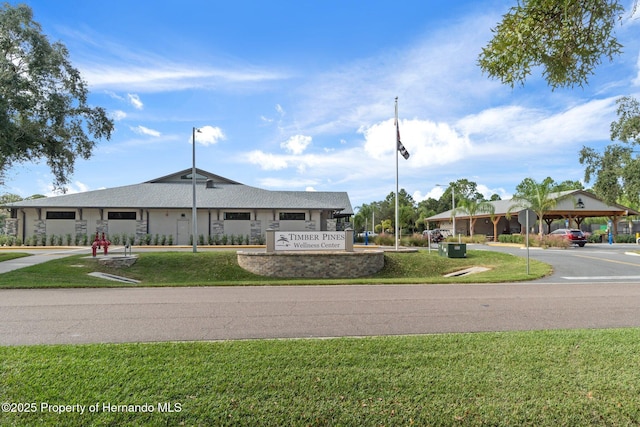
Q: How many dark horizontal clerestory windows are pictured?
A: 4